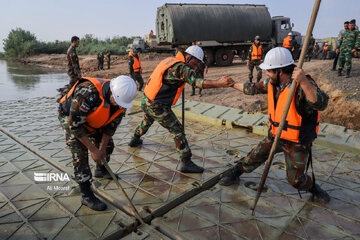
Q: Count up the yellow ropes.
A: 1